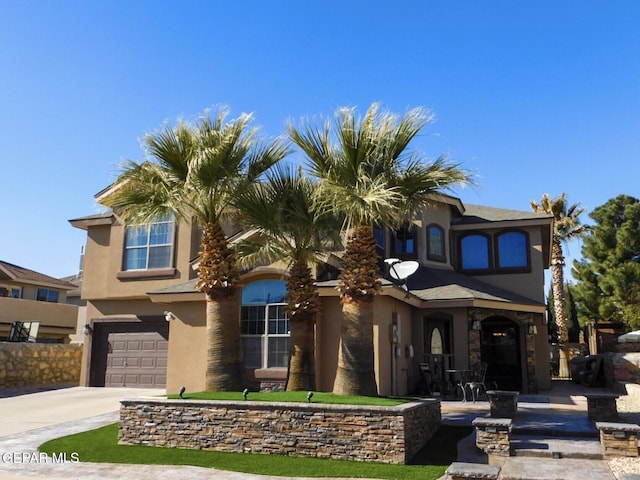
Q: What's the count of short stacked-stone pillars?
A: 5